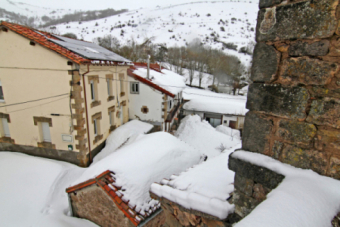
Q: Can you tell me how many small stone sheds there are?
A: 2